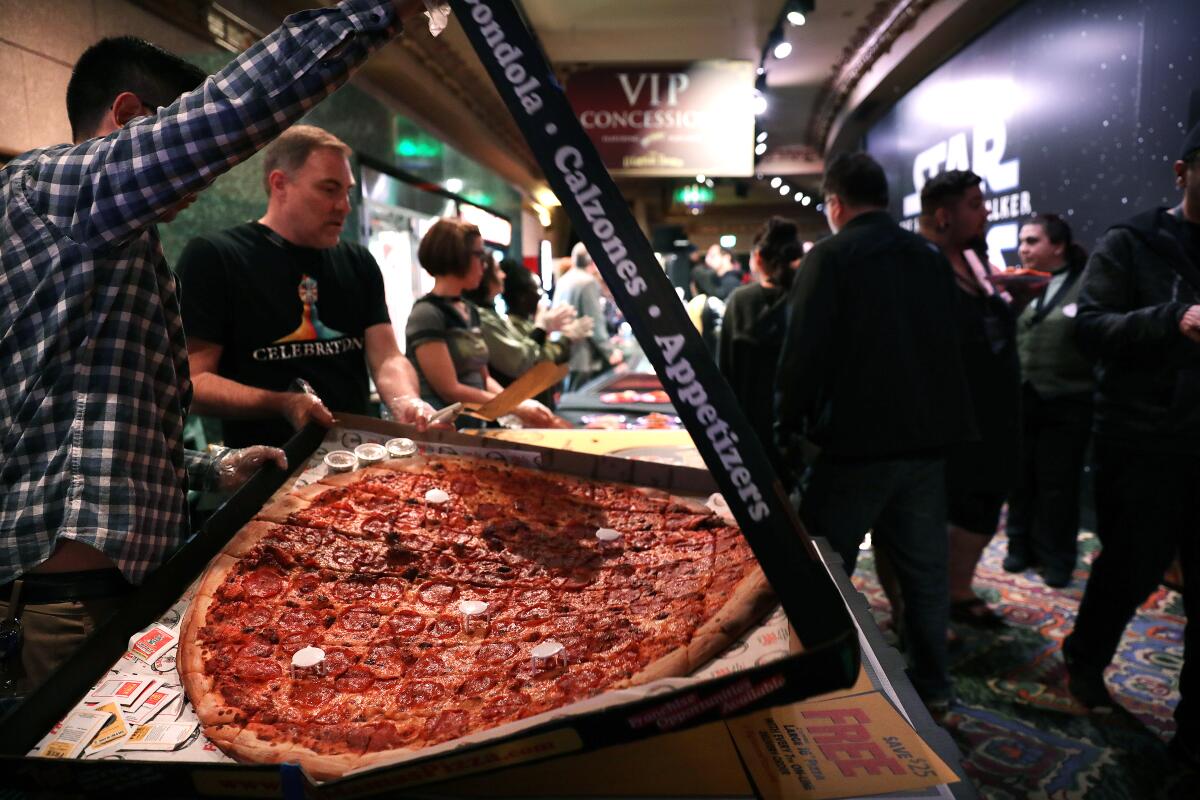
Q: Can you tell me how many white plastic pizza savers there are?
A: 5